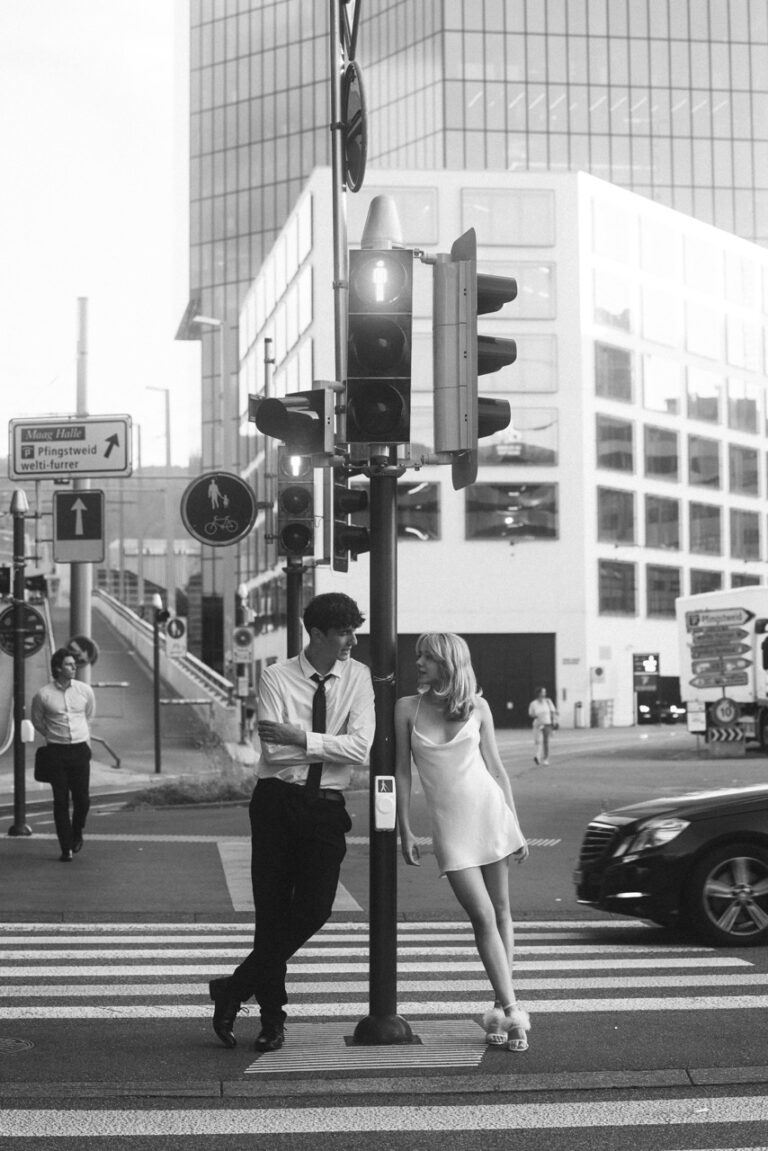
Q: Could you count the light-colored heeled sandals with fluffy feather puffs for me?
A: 2